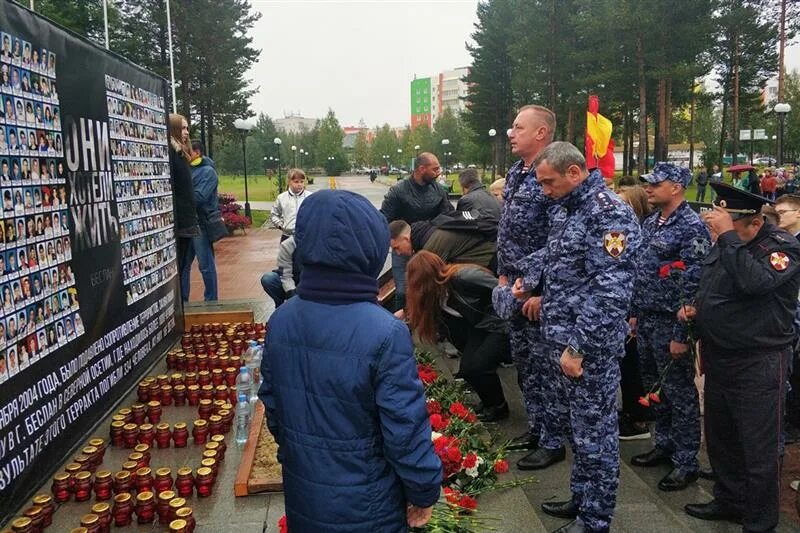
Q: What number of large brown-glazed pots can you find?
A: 0